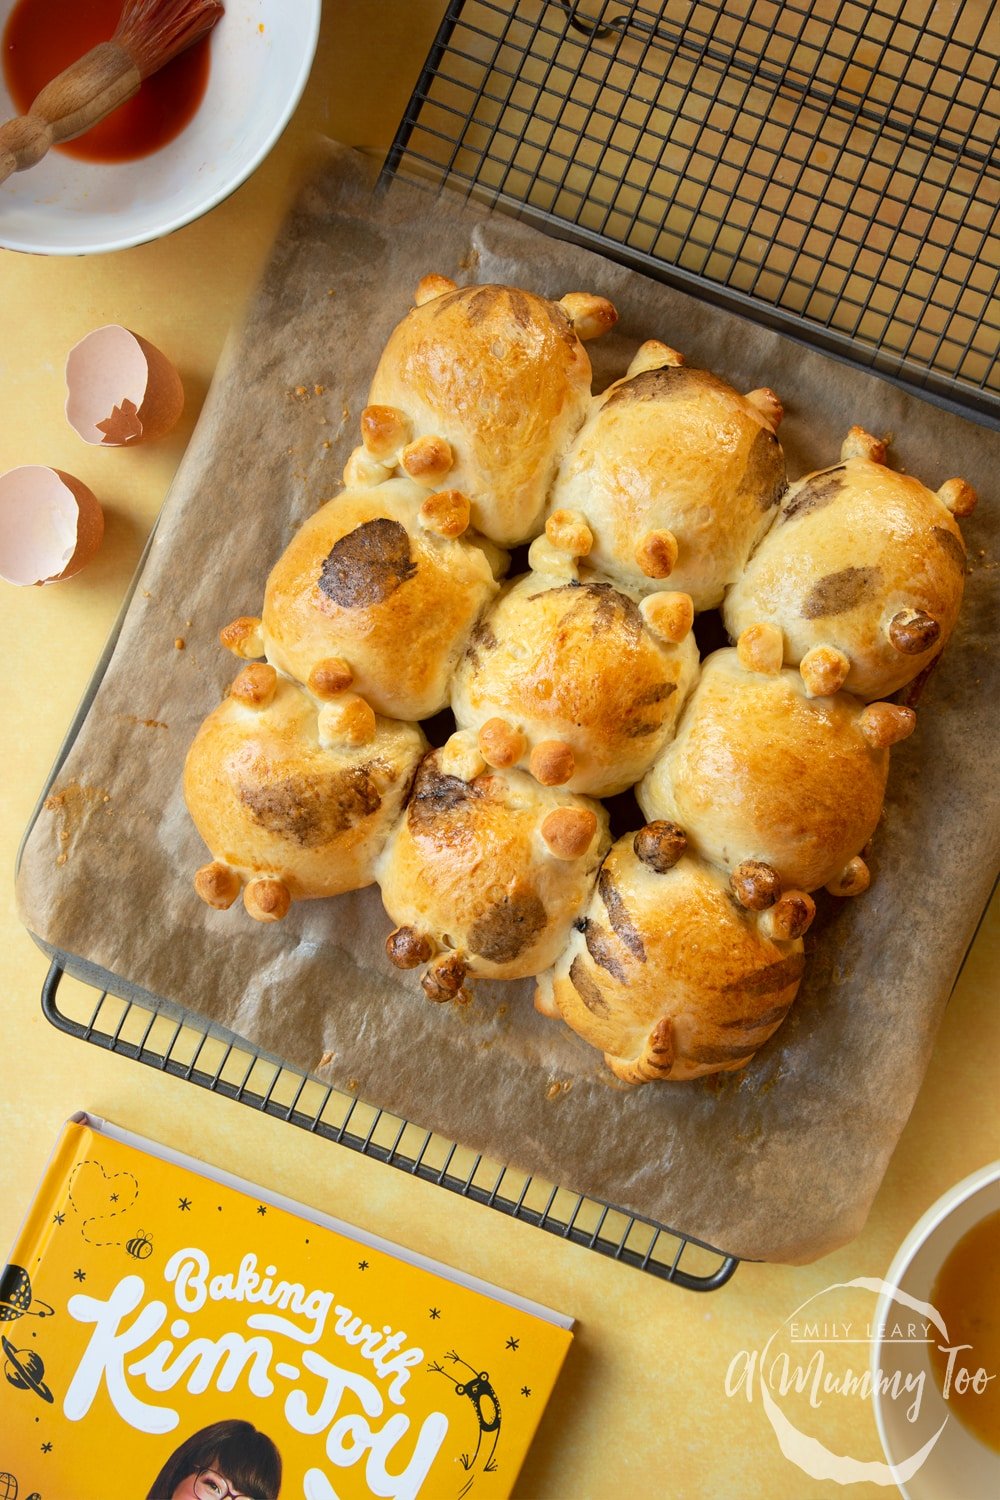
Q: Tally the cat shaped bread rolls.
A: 9